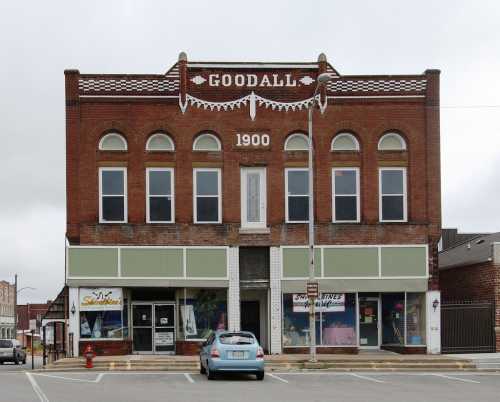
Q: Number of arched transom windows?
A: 6